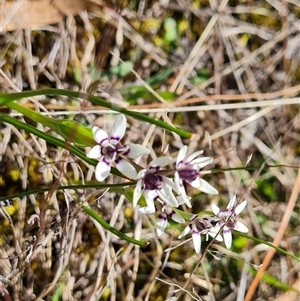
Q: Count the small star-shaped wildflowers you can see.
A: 6